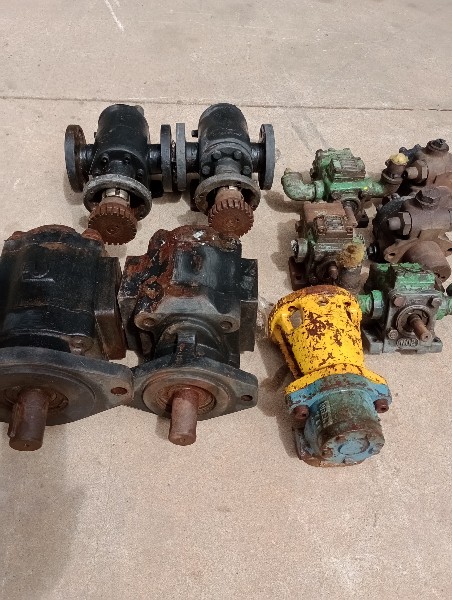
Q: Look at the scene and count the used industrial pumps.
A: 10